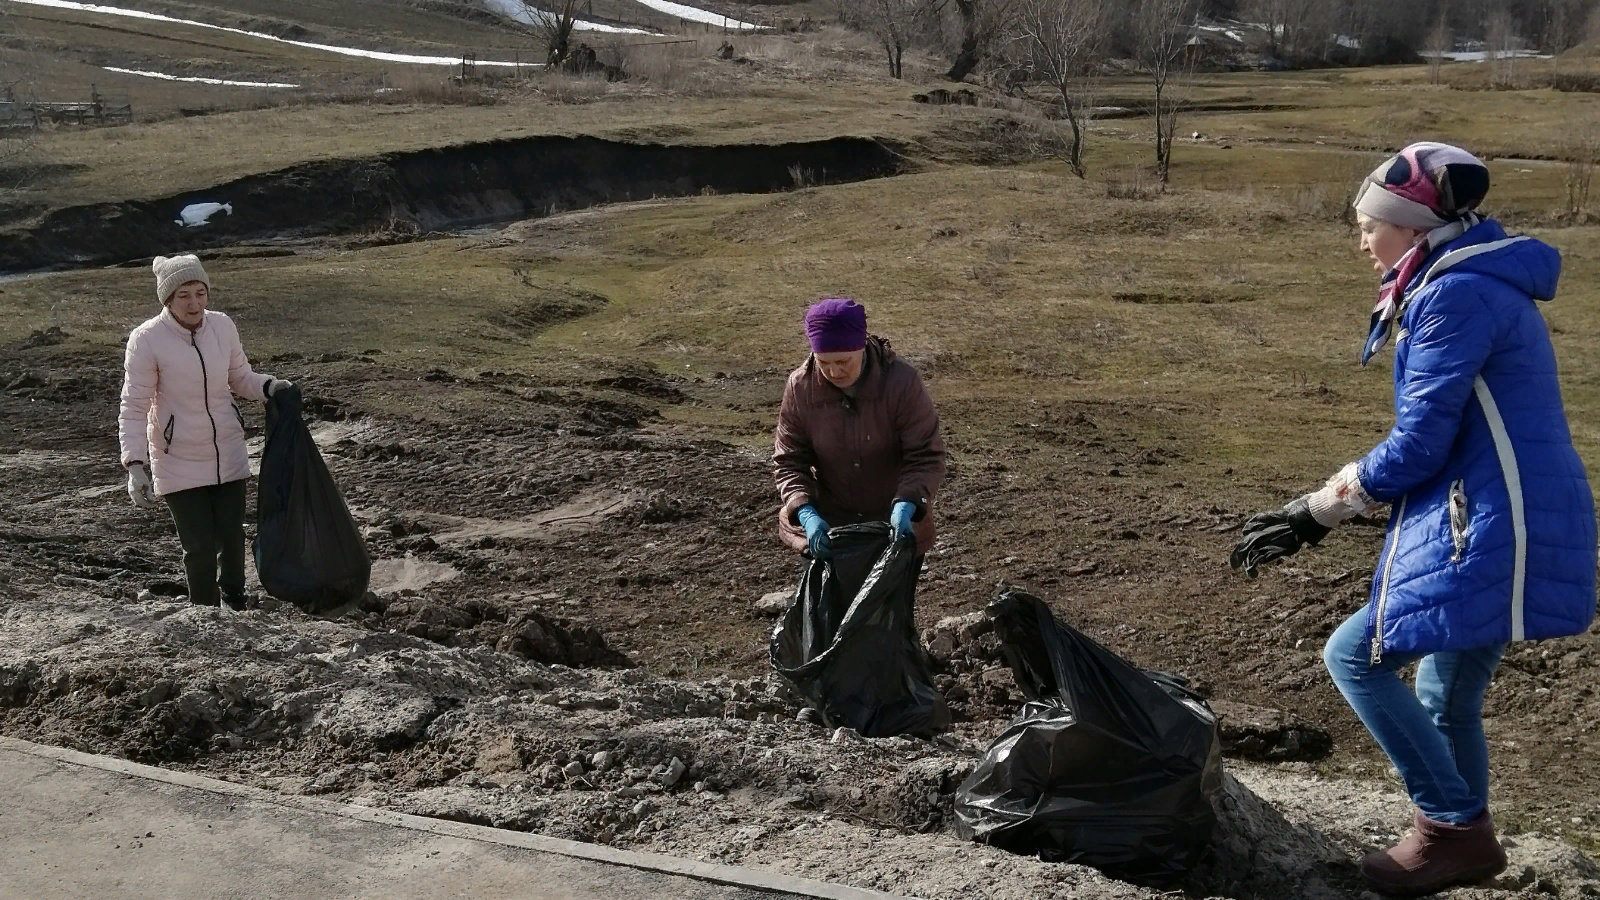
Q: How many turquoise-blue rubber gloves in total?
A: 2